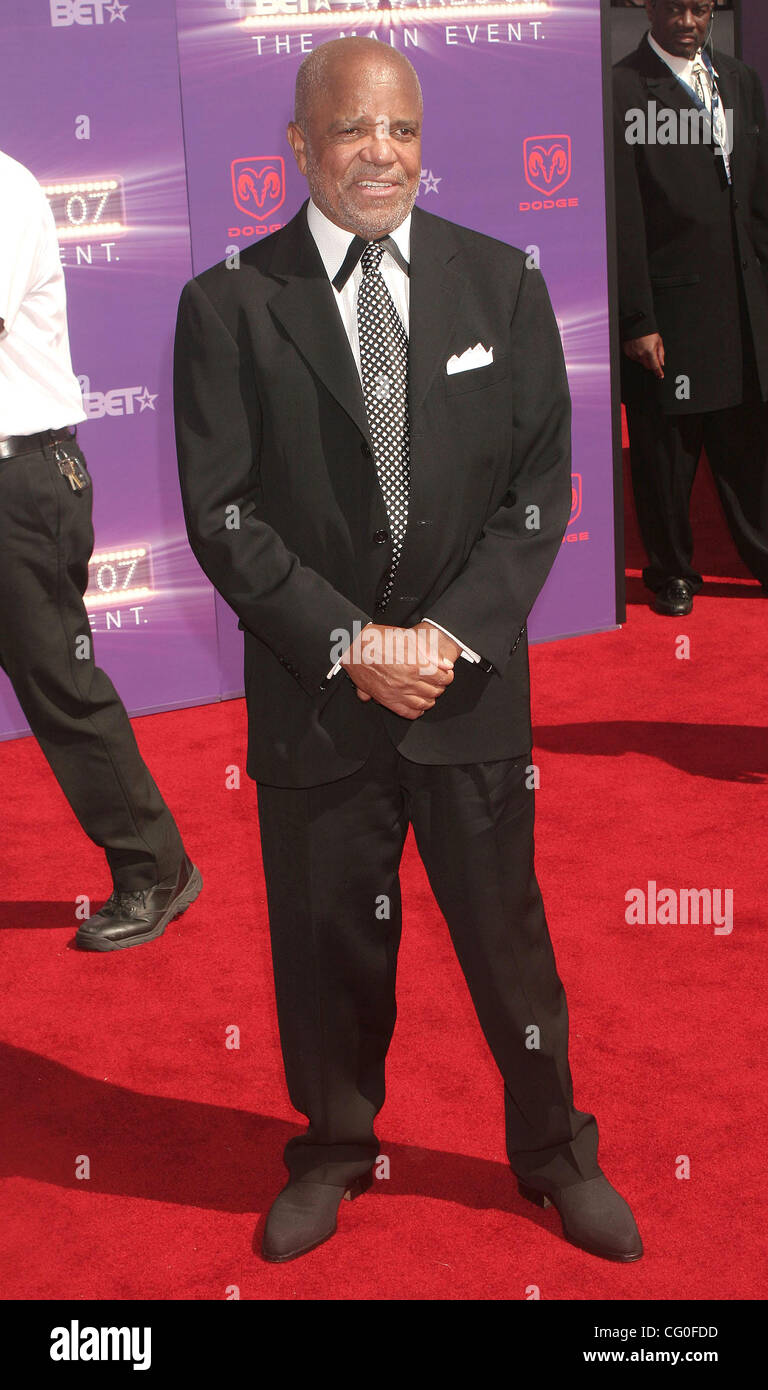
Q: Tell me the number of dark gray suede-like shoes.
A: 2